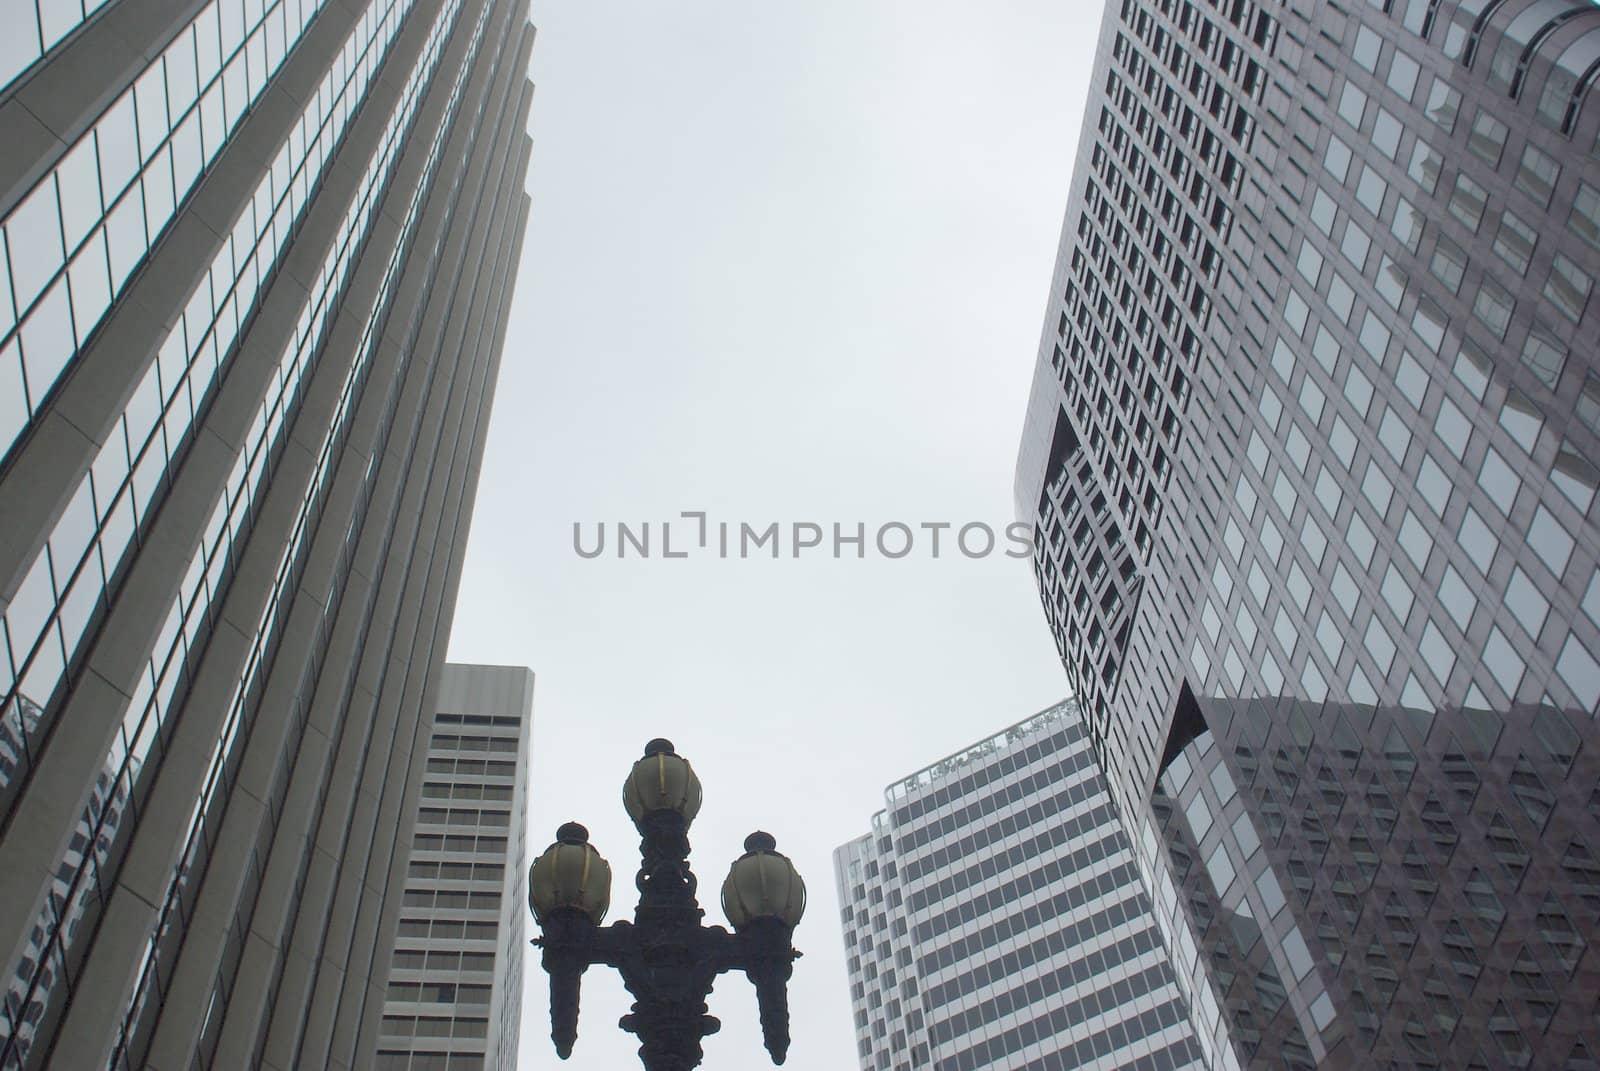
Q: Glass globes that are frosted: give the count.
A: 3